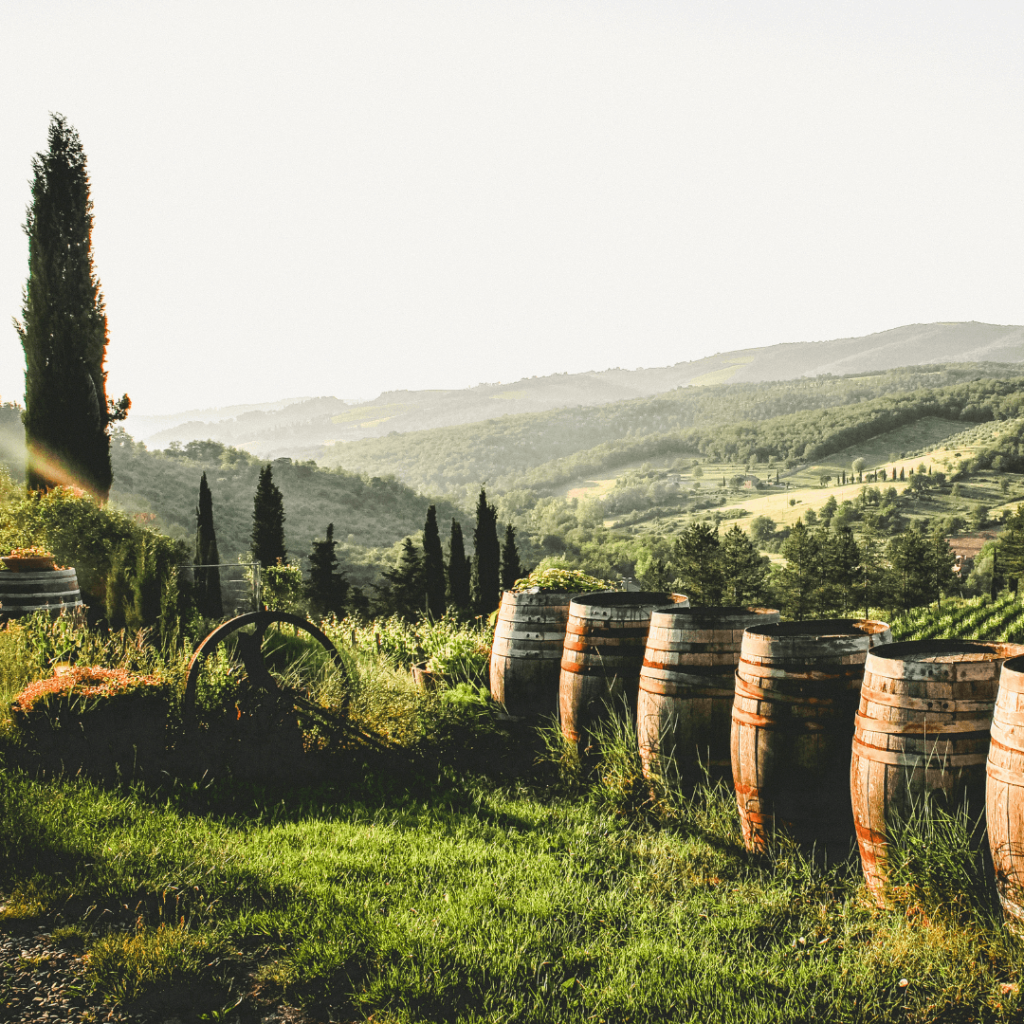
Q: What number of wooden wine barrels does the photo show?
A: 7